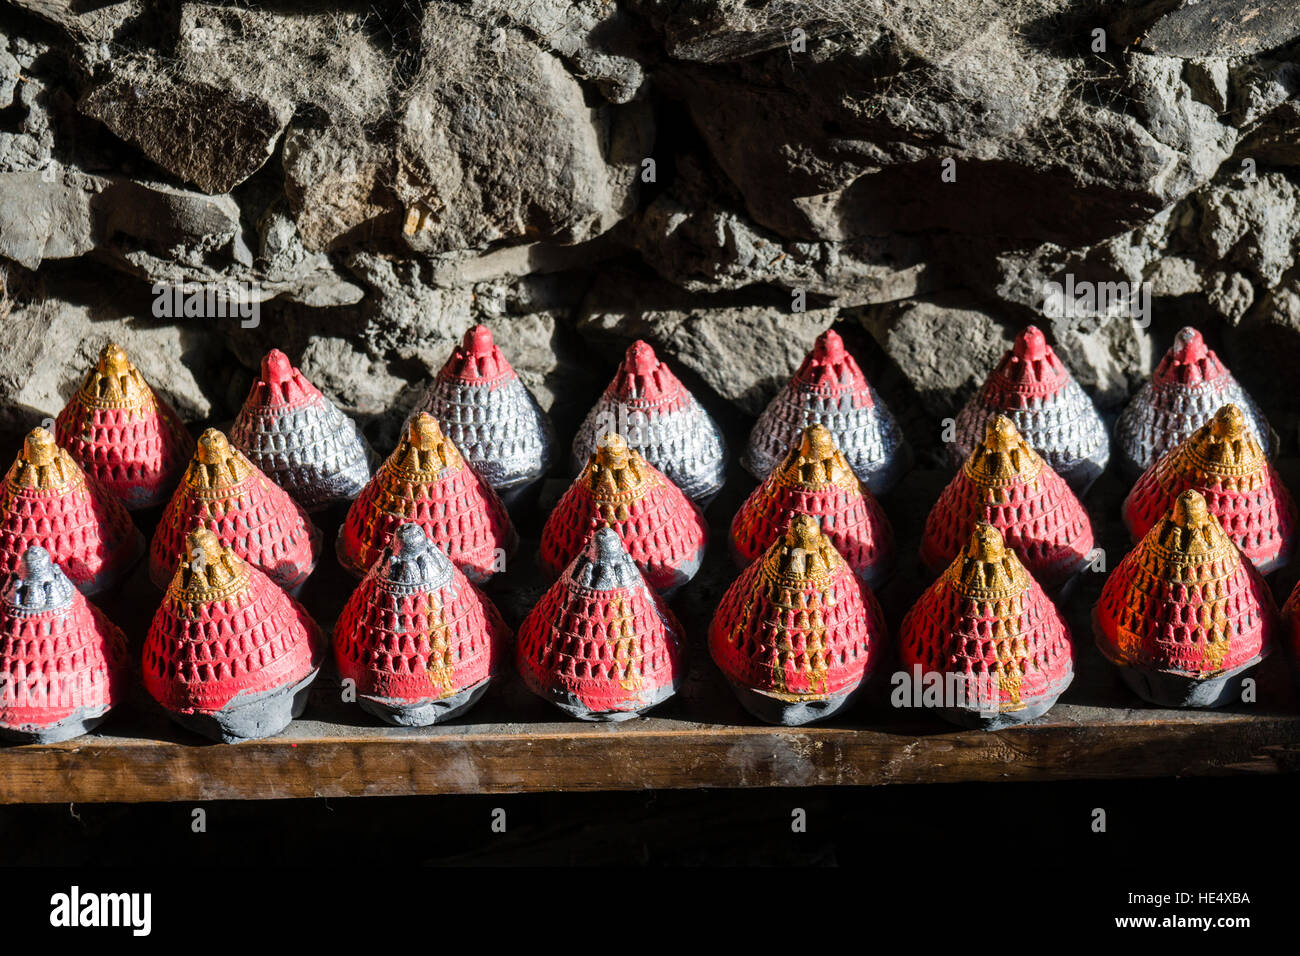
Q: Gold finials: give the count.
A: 12